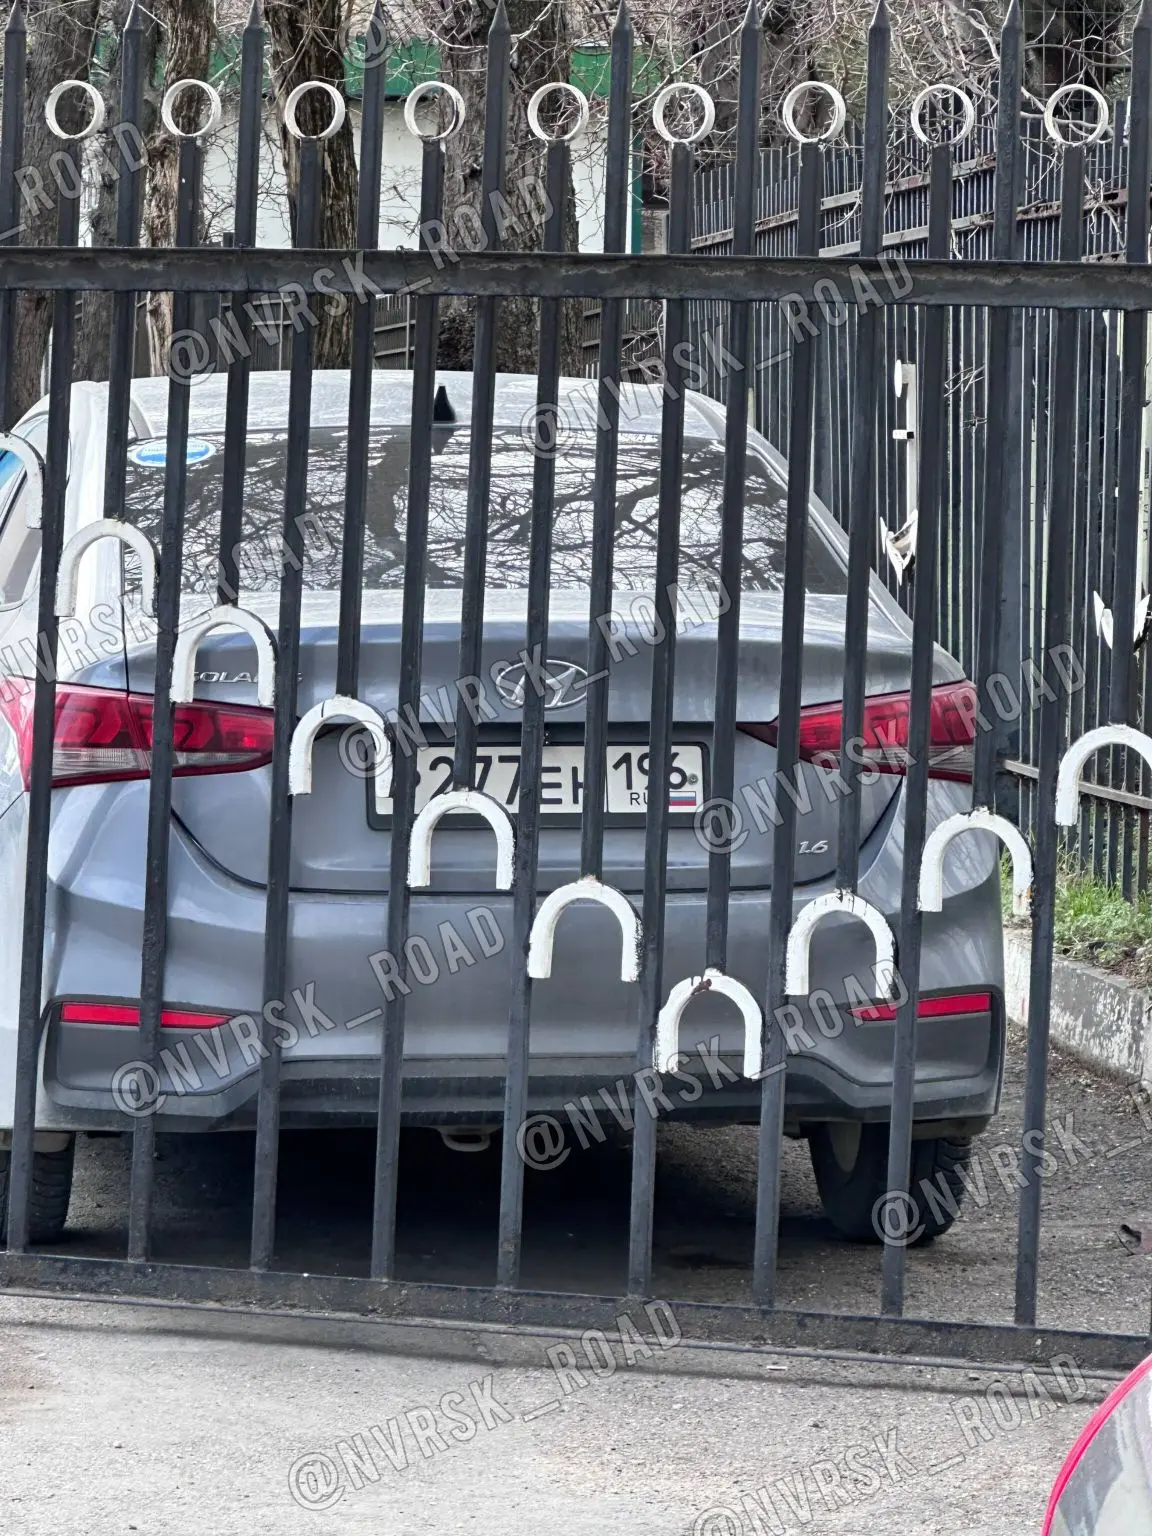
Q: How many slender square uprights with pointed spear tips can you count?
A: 10